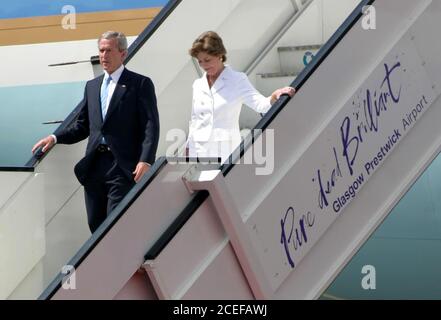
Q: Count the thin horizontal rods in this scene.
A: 2